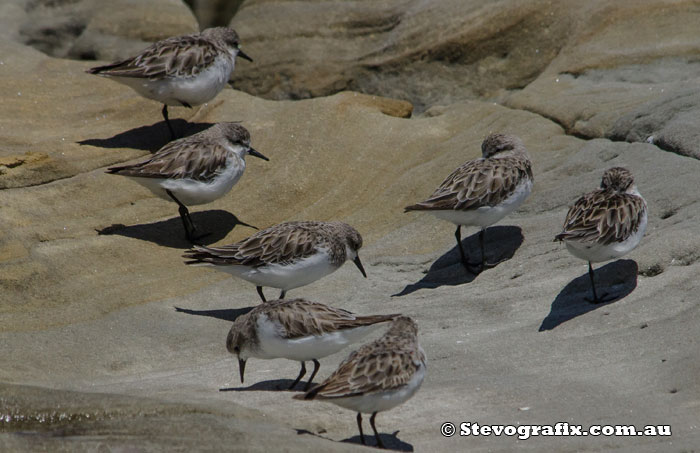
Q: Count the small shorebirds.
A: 7